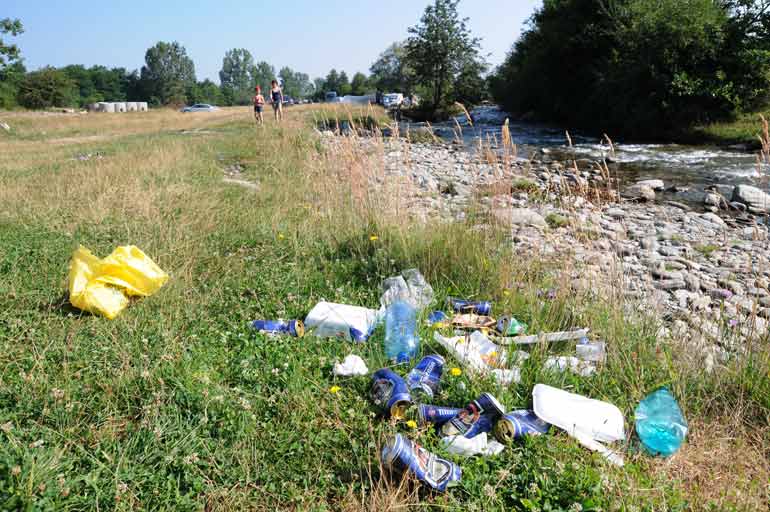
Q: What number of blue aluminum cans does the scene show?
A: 8